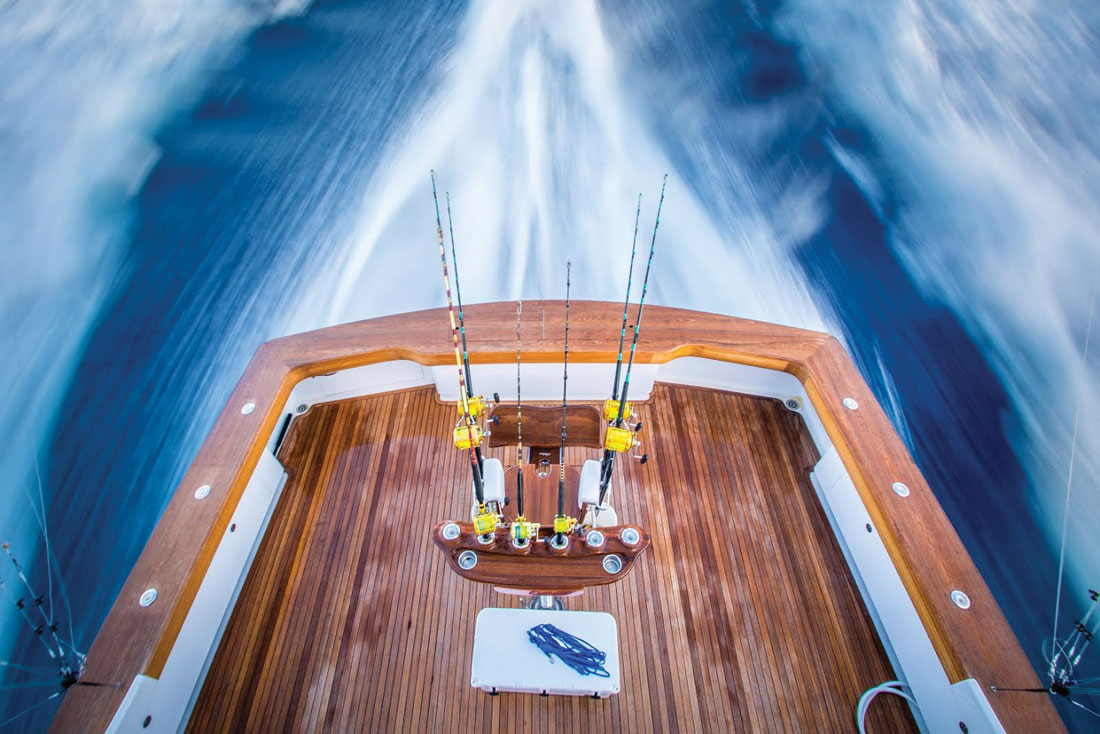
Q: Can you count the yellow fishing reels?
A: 7